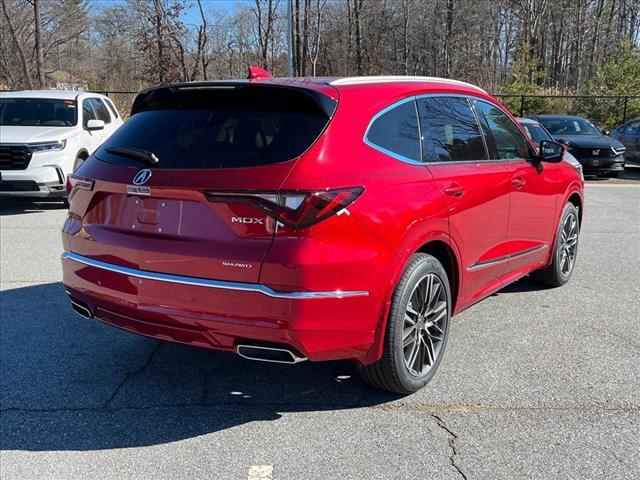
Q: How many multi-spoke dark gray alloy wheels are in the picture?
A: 2